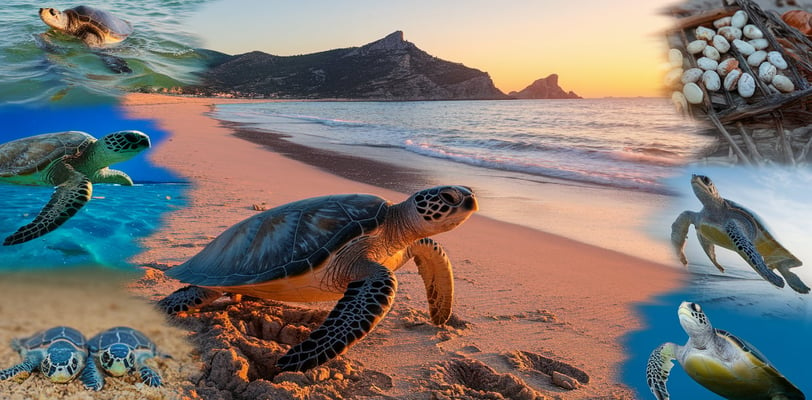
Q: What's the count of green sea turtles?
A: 7